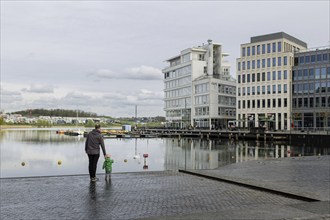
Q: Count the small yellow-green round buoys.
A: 3